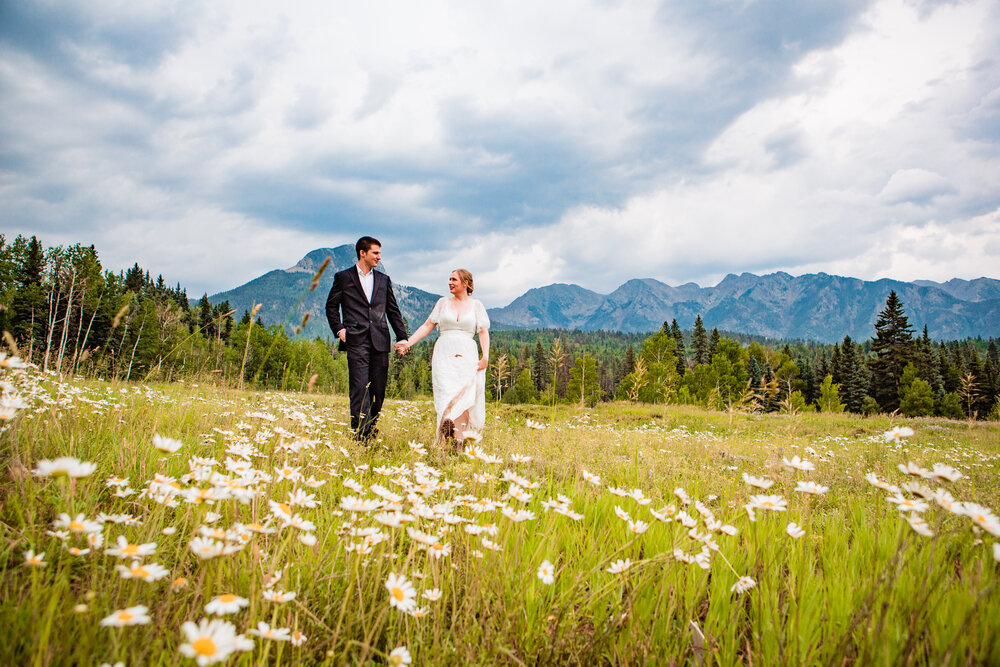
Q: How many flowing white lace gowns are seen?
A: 1